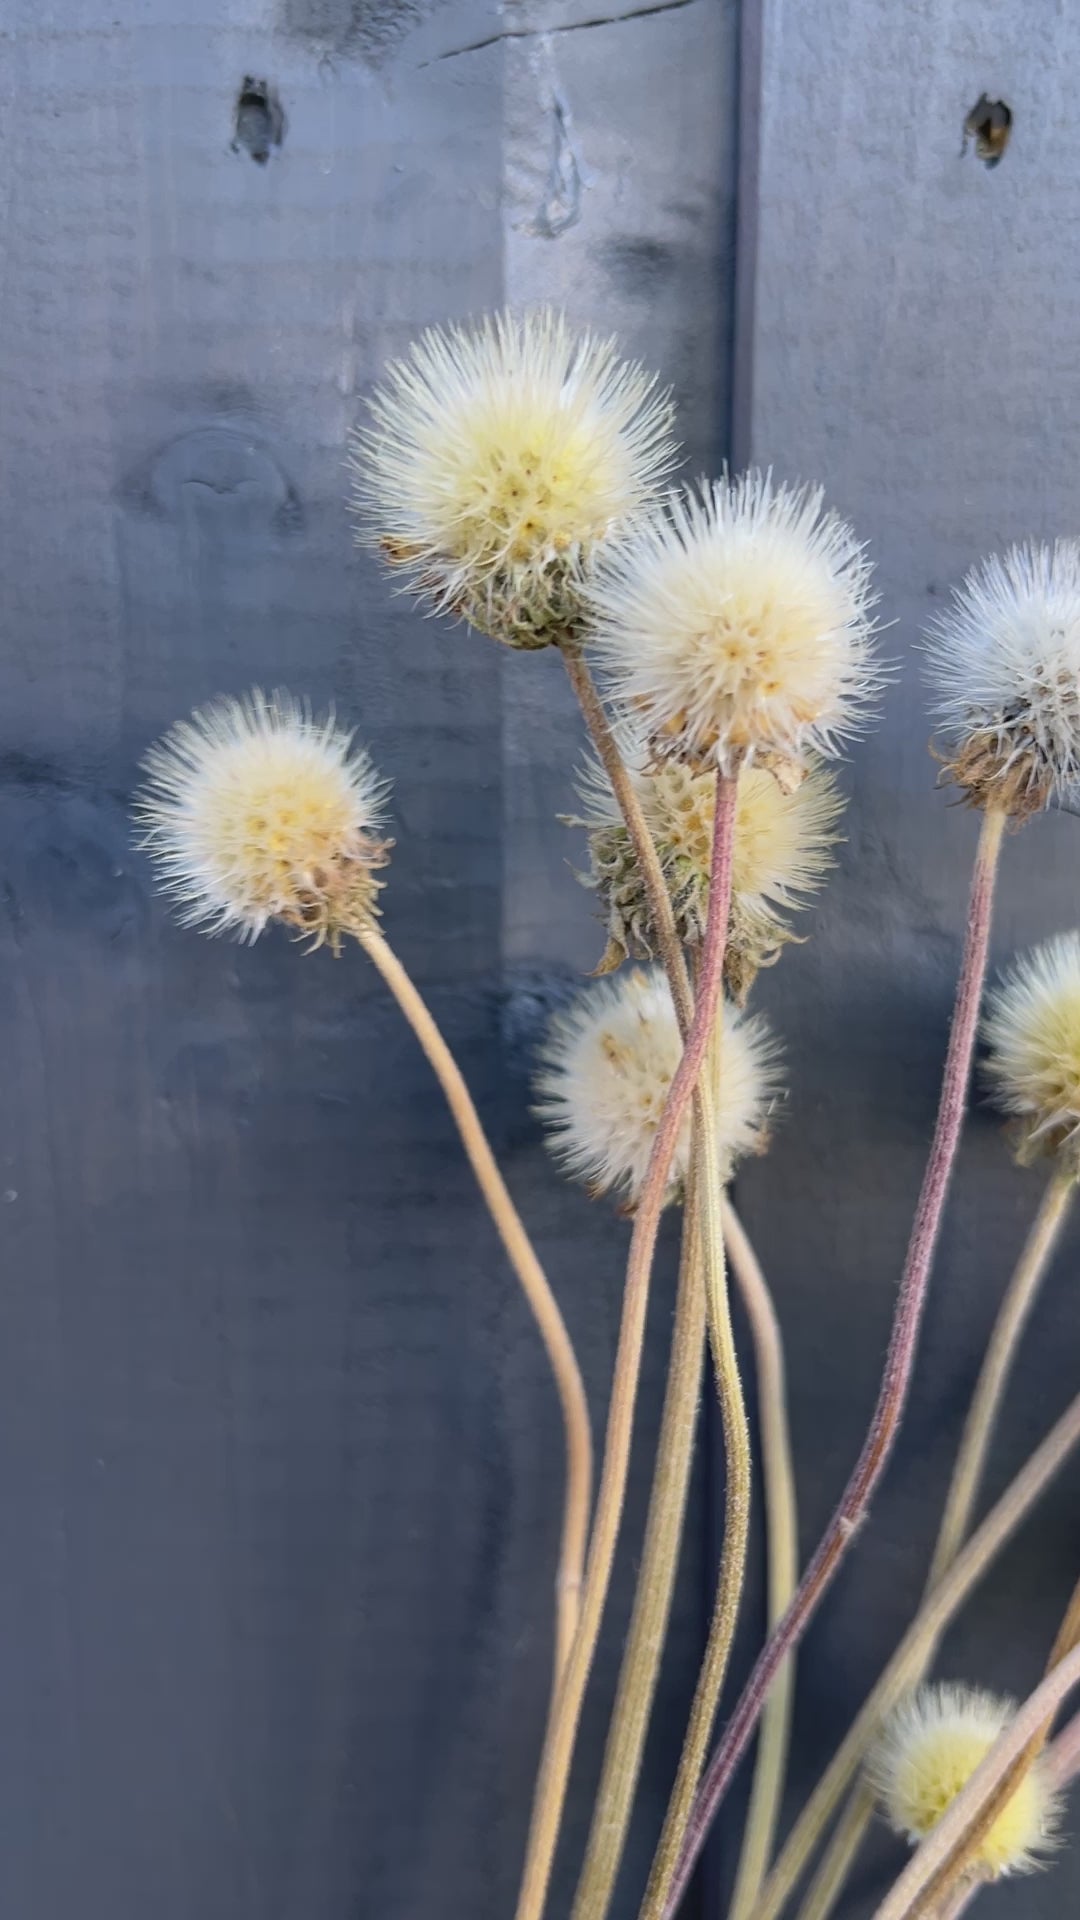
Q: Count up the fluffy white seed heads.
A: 8